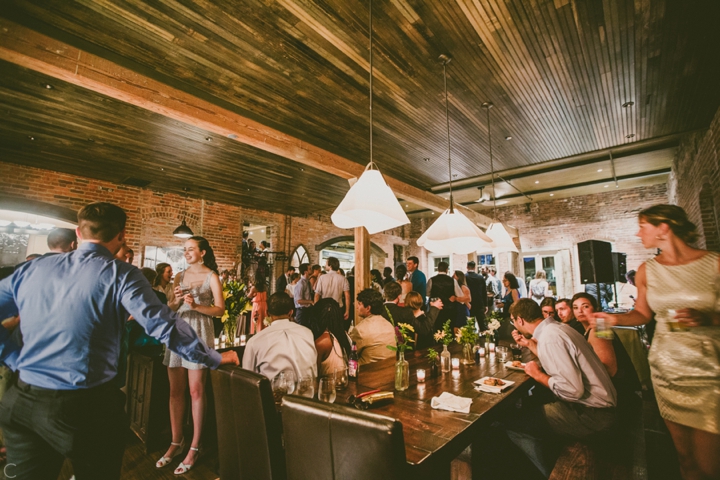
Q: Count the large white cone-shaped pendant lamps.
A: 3